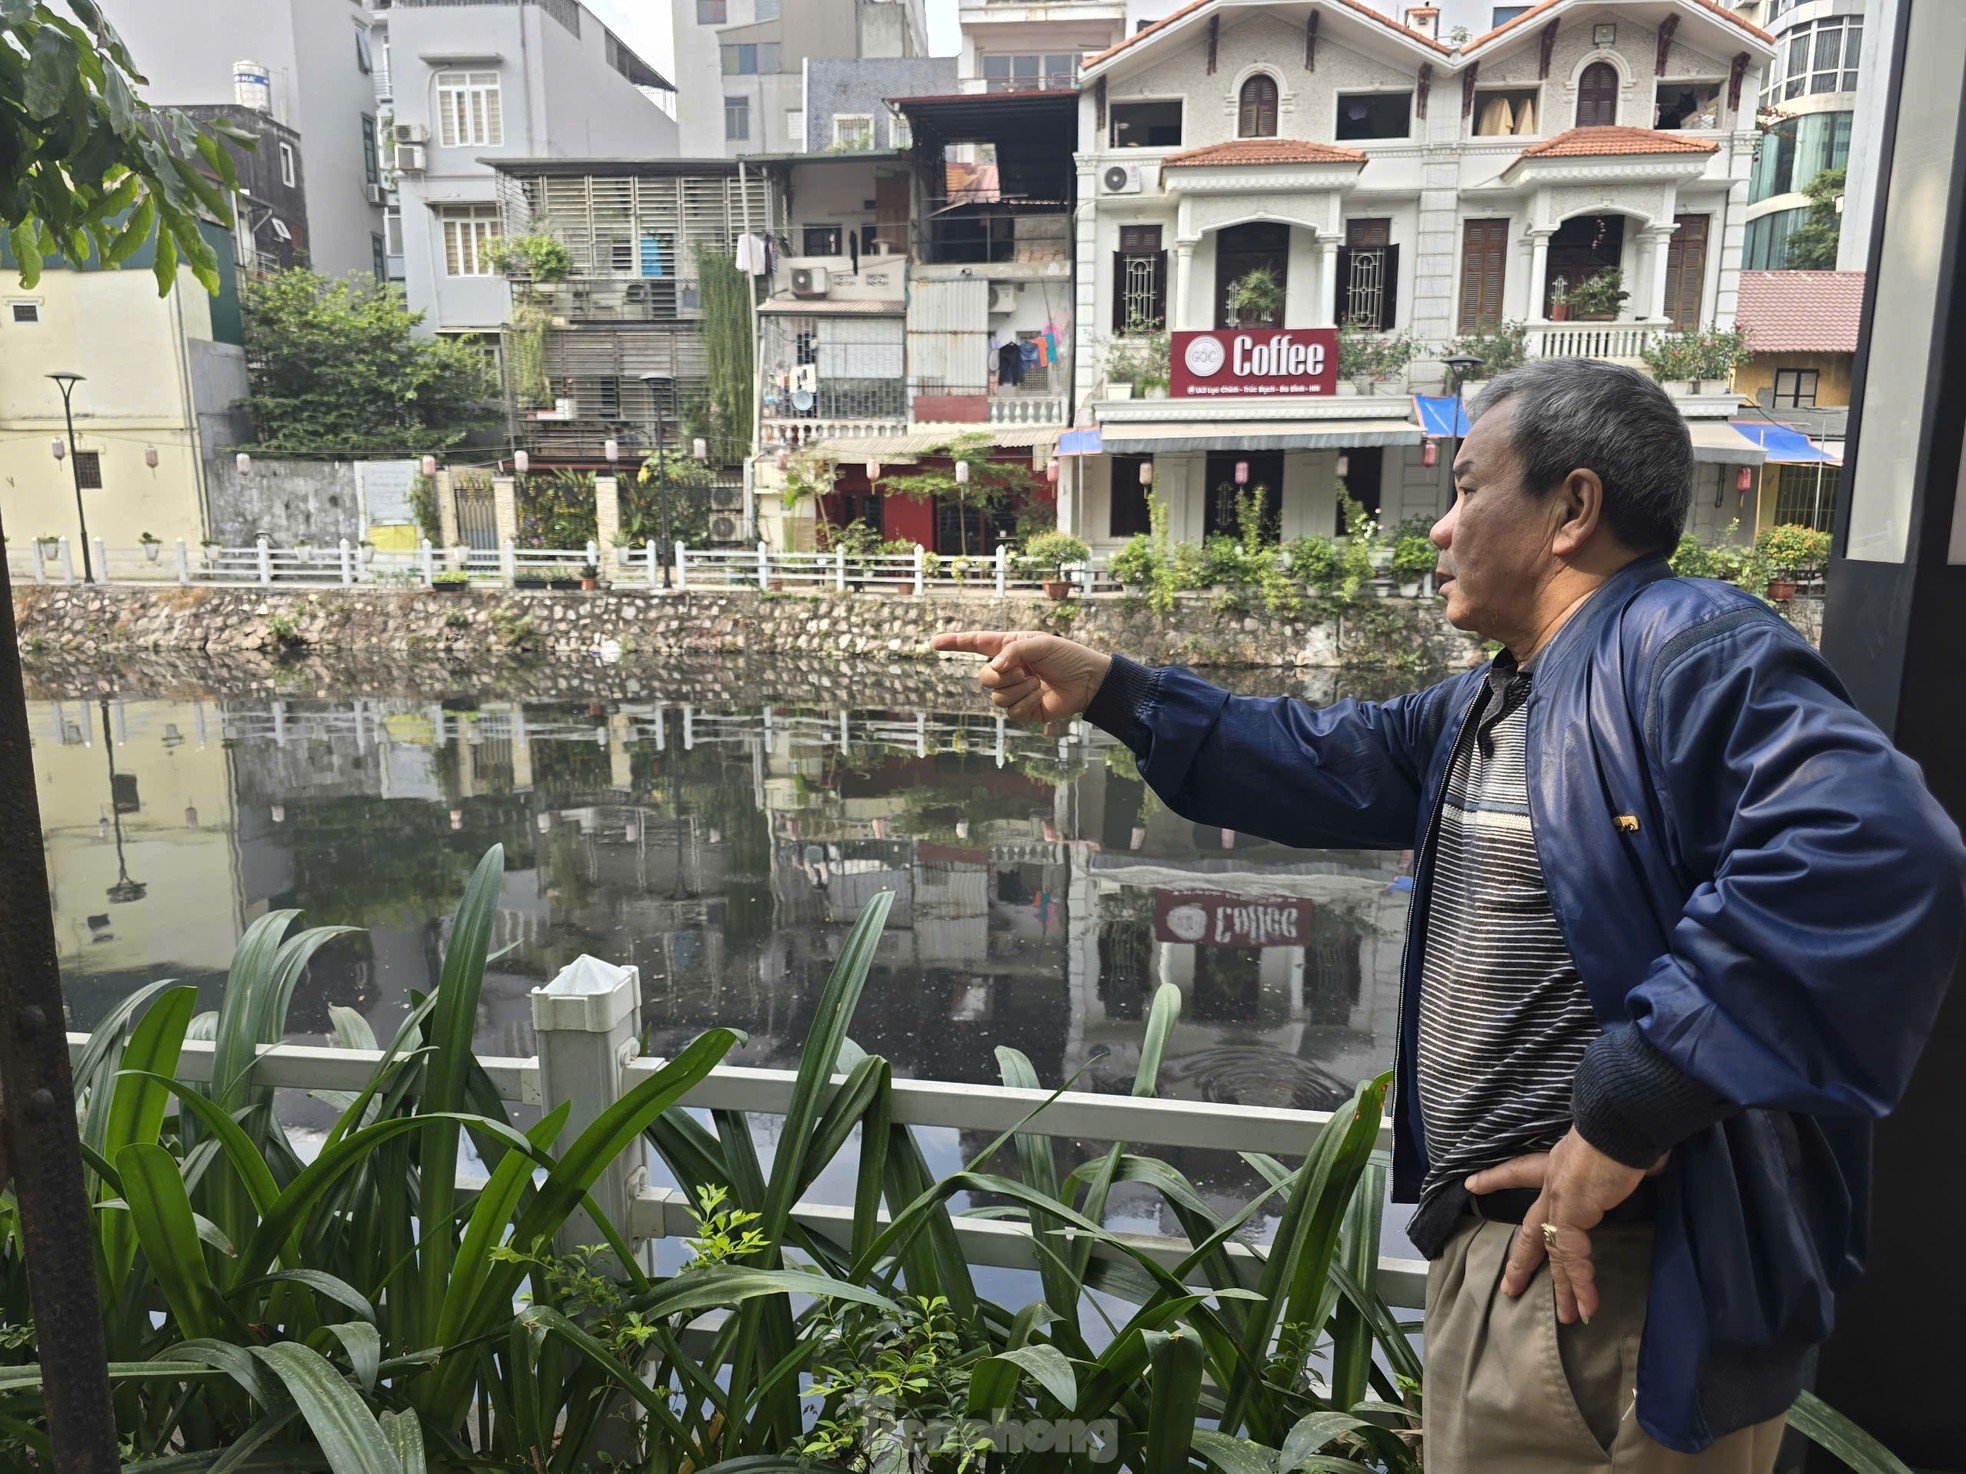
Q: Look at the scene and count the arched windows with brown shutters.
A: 2